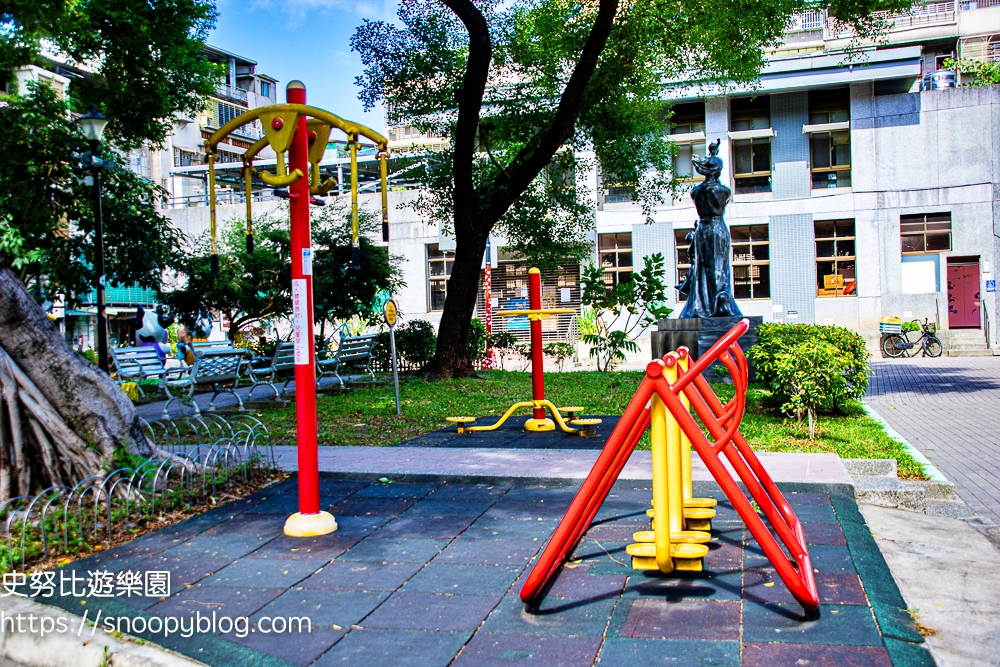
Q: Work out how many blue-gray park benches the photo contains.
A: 5